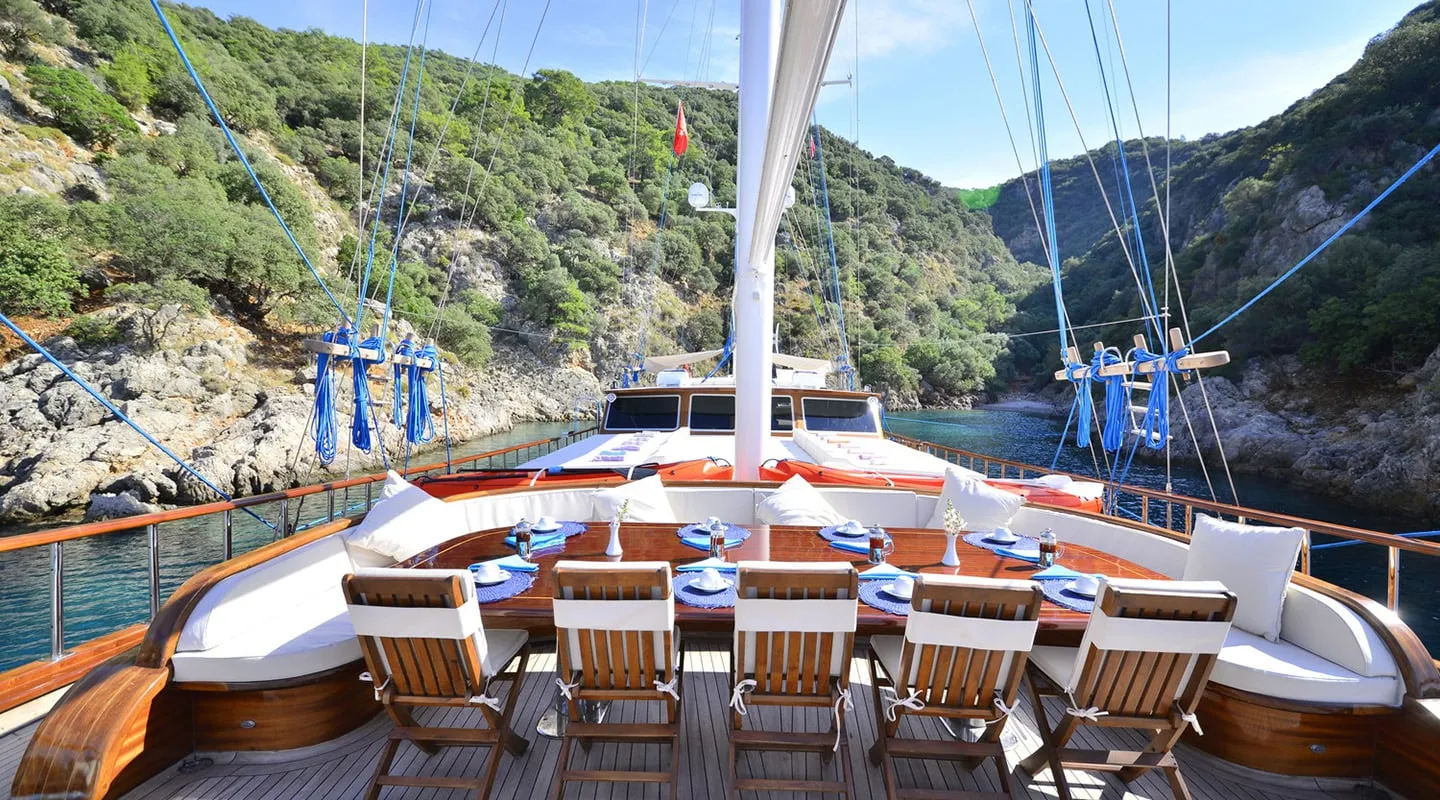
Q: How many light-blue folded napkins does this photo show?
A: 8